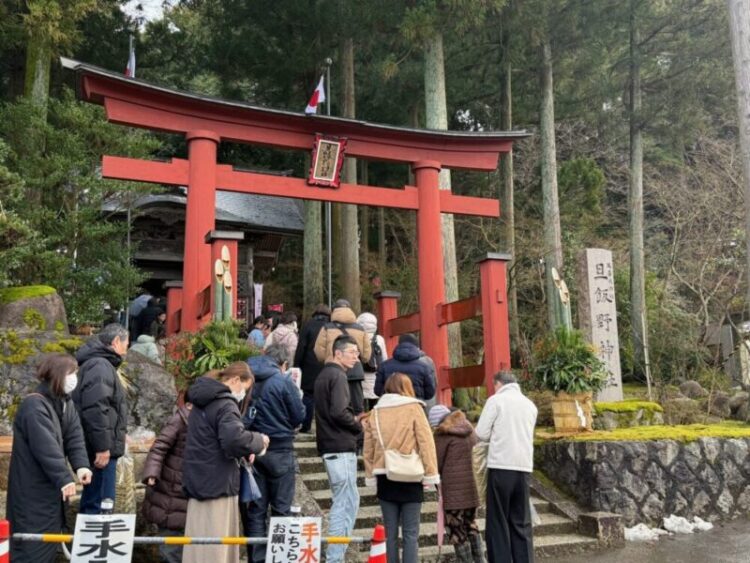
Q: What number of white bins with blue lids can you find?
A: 0